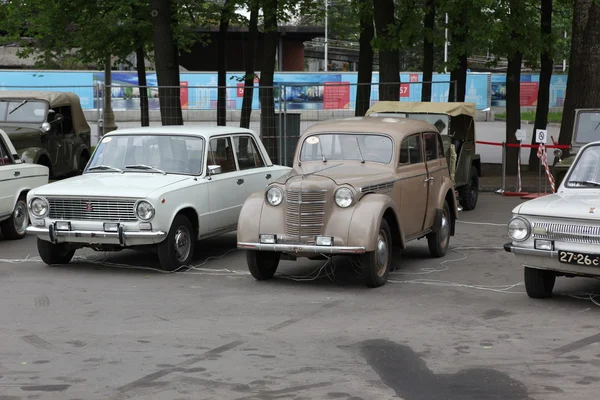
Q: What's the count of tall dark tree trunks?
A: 12